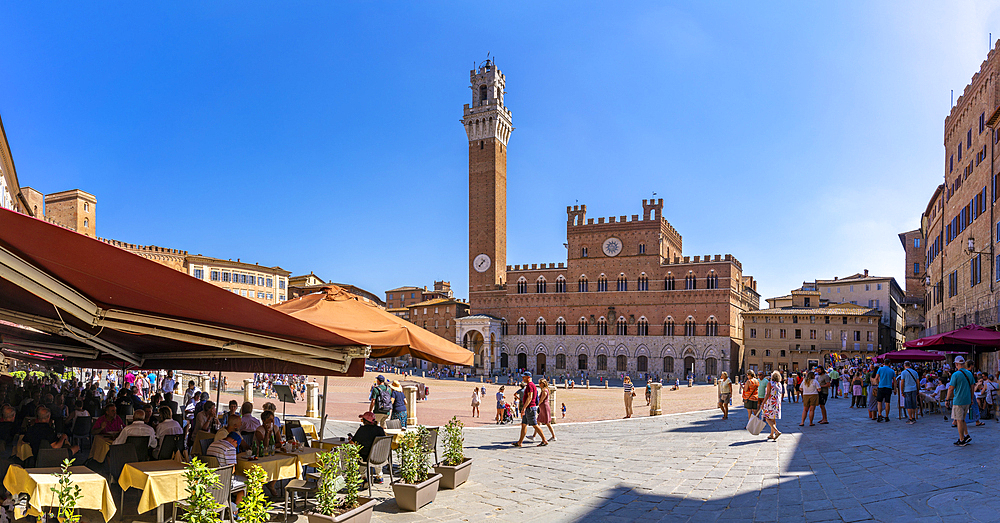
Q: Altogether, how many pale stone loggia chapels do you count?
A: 1